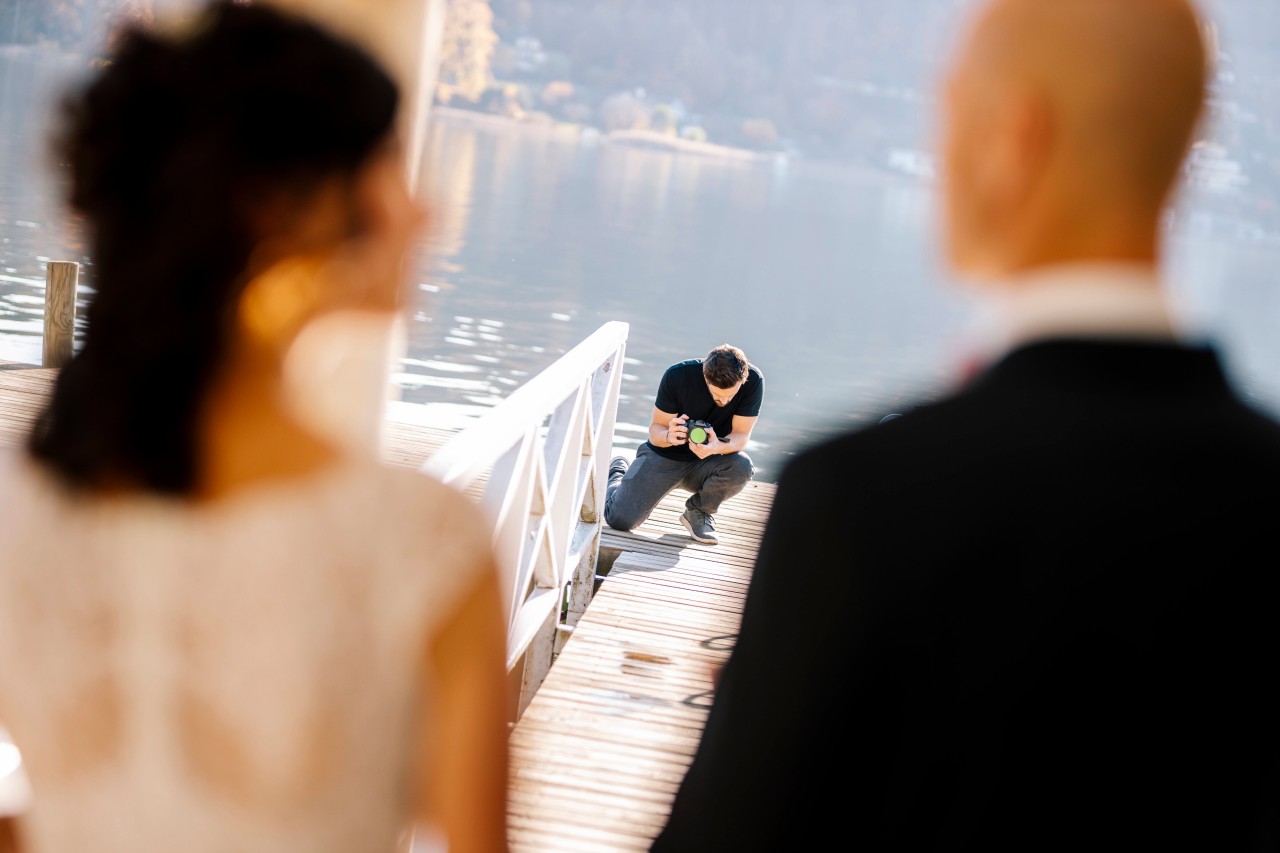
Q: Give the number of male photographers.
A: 1